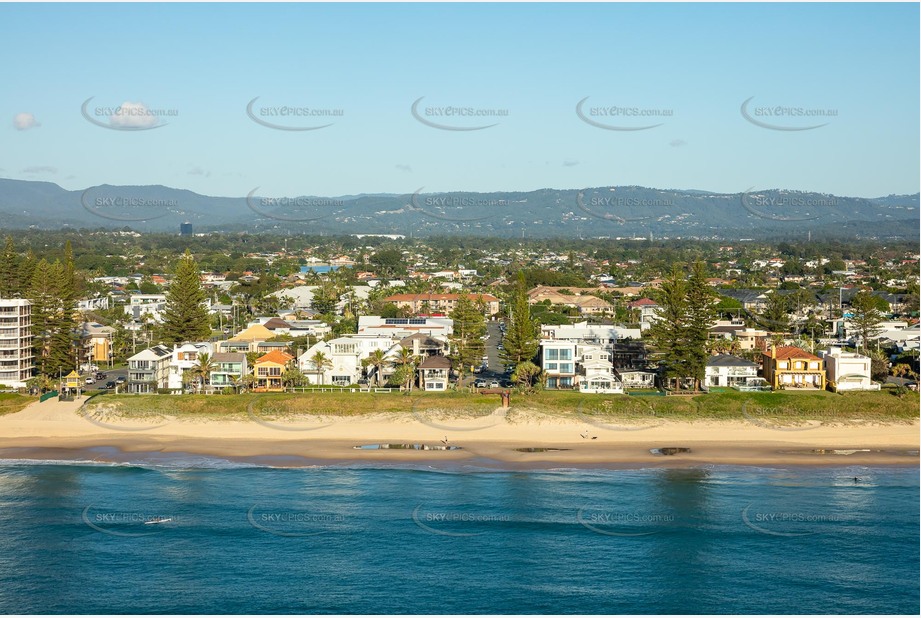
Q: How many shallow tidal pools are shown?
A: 4